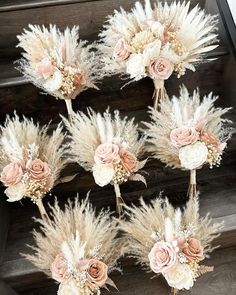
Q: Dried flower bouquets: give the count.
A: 7